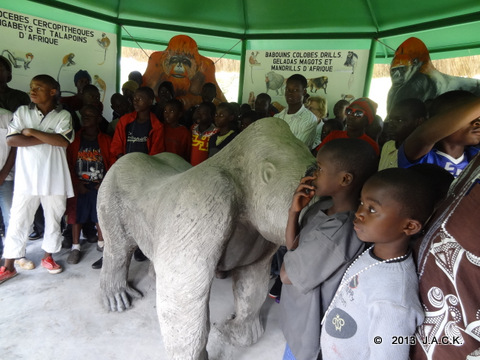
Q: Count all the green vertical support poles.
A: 3